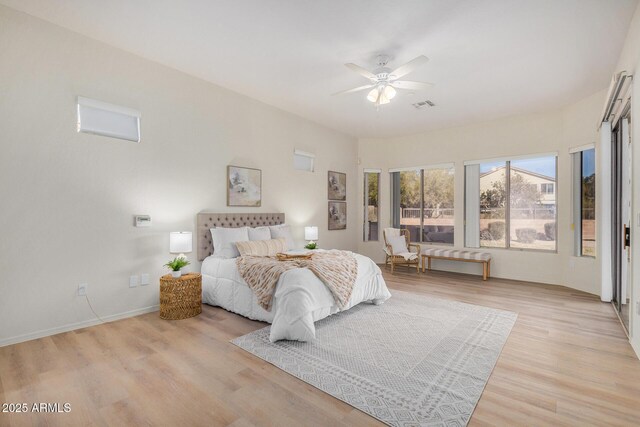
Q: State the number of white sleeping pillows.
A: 3